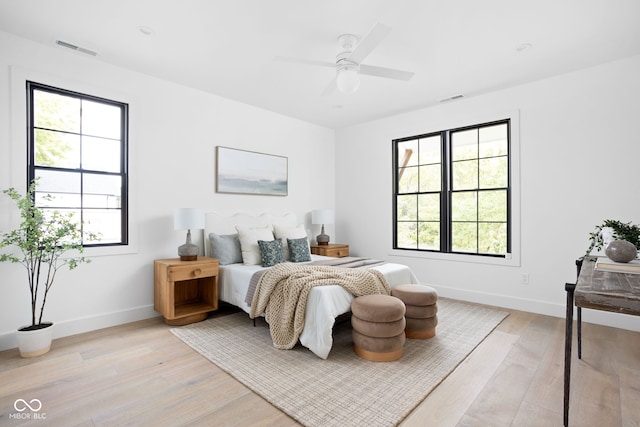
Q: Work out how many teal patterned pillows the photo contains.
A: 2